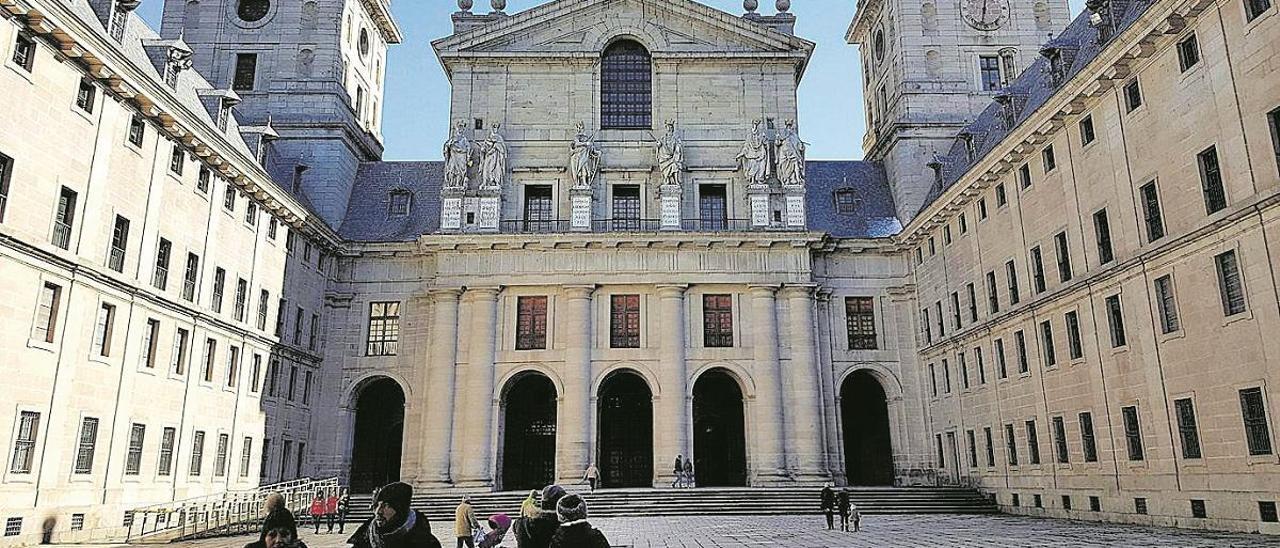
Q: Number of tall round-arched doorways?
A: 5